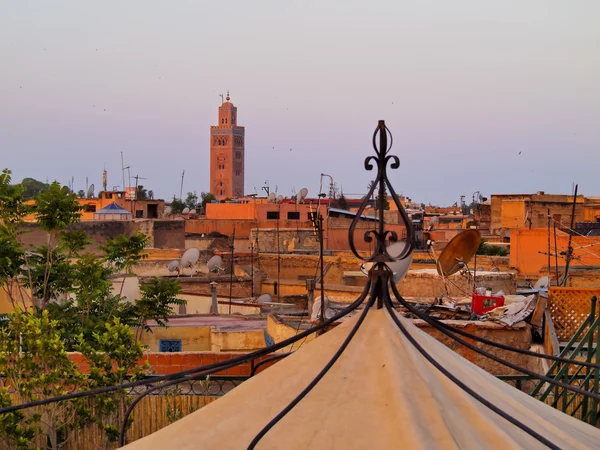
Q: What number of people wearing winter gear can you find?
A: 0